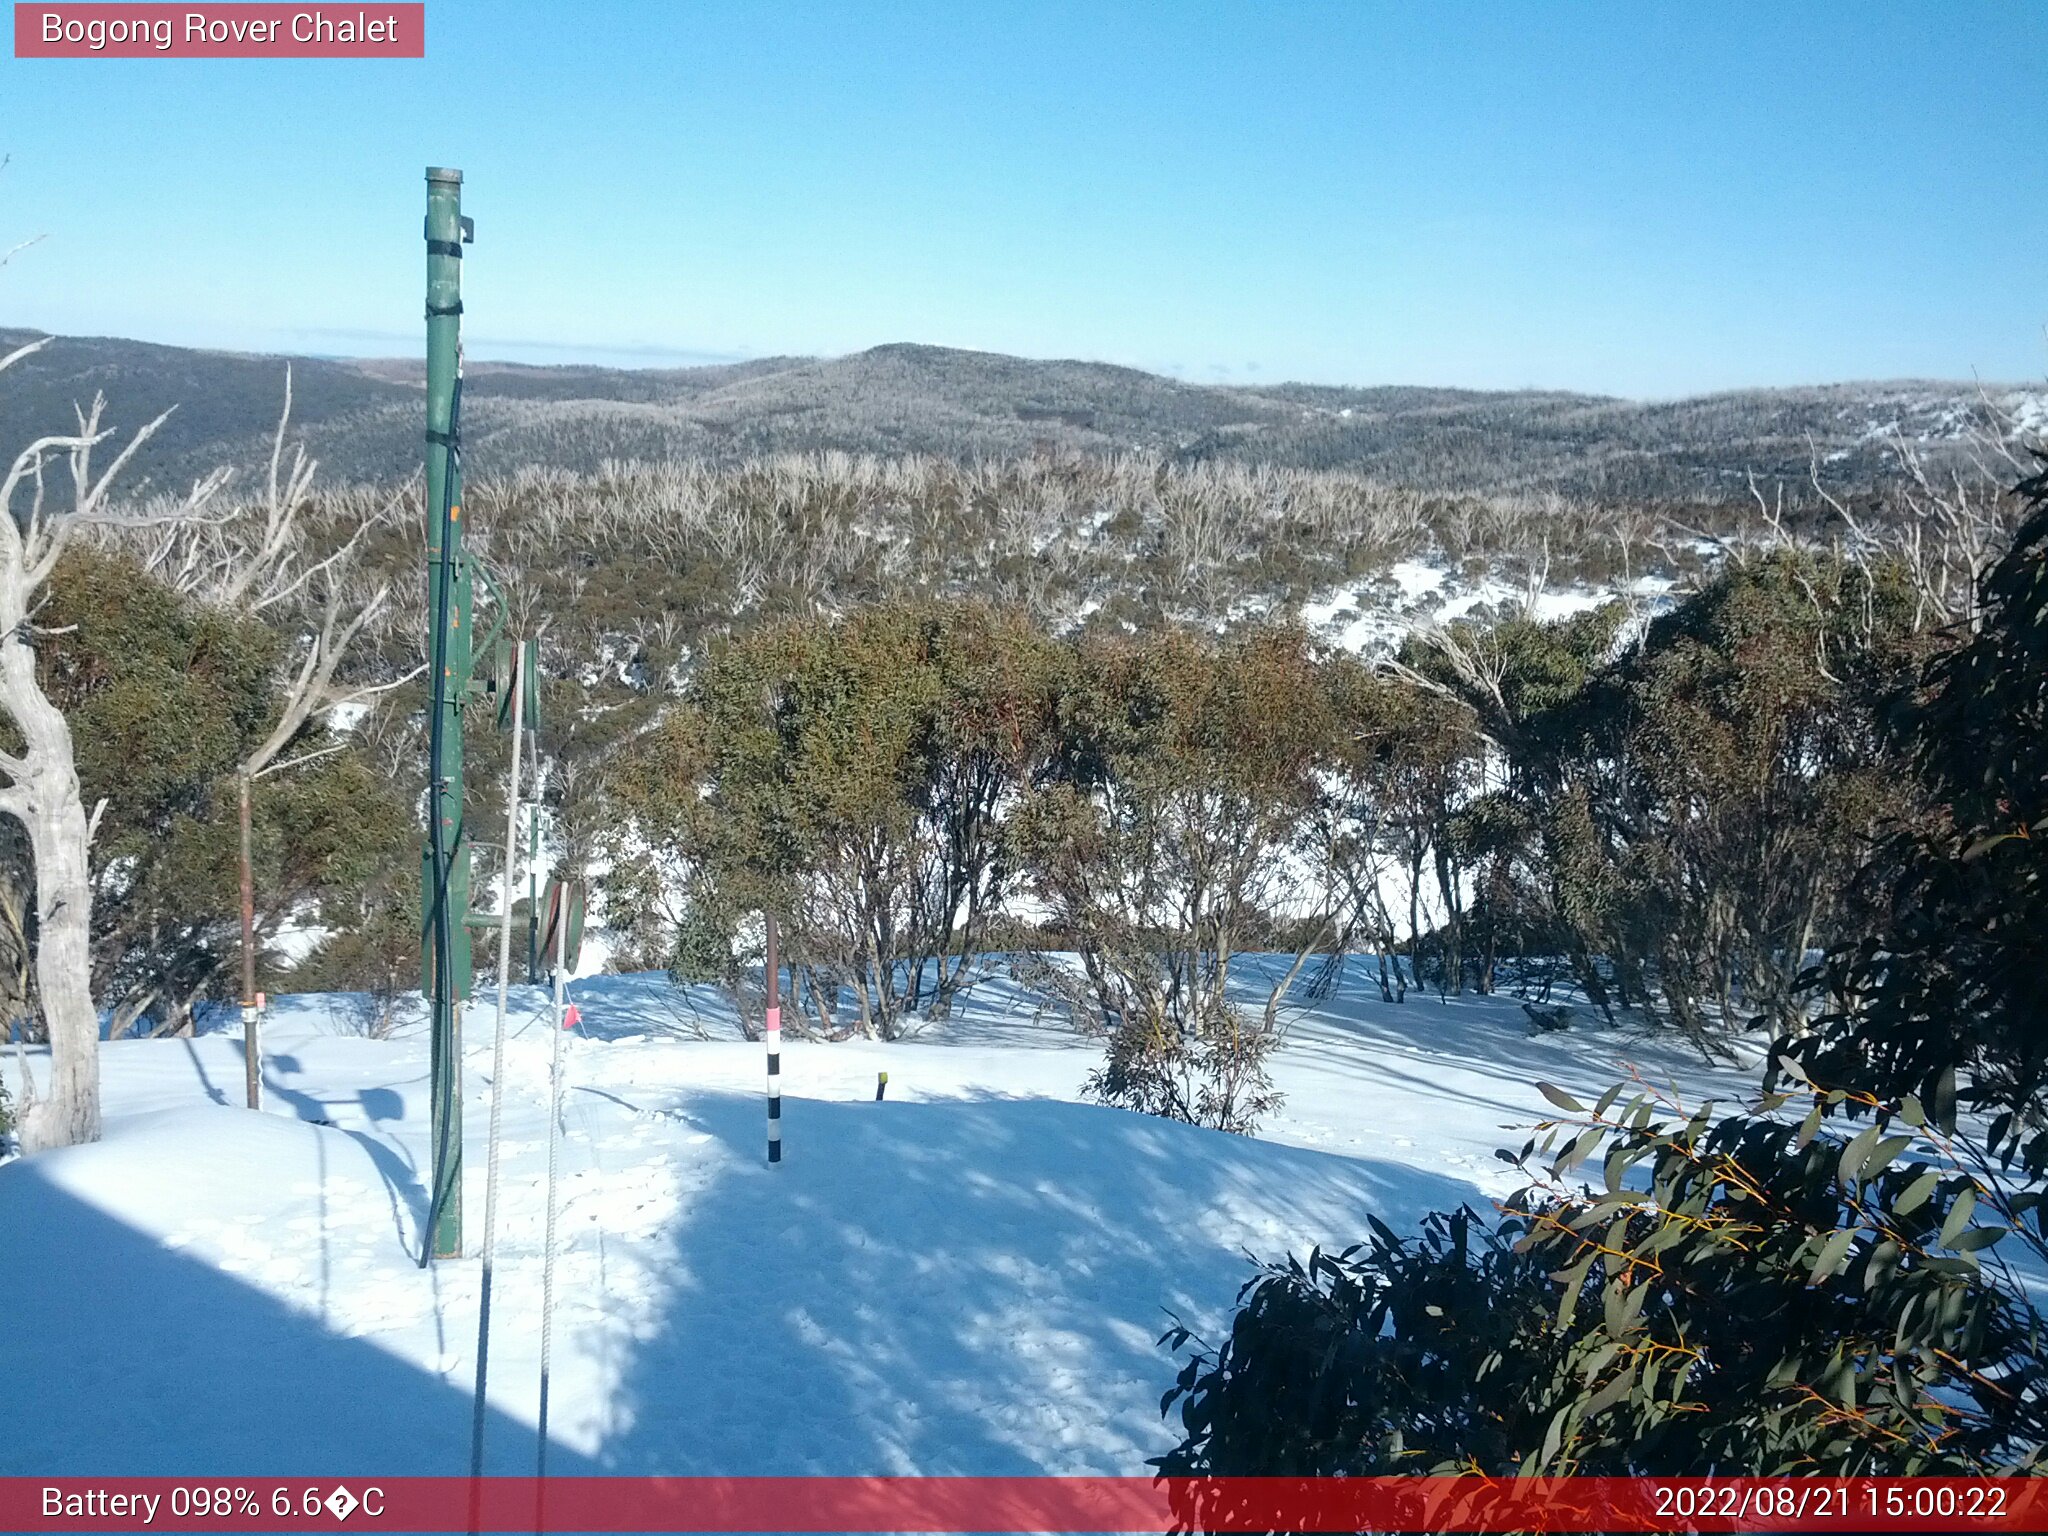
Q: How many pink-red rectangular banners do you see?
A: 2